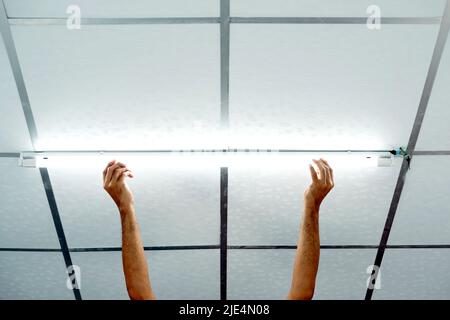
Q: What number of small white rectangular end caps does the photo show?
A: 2